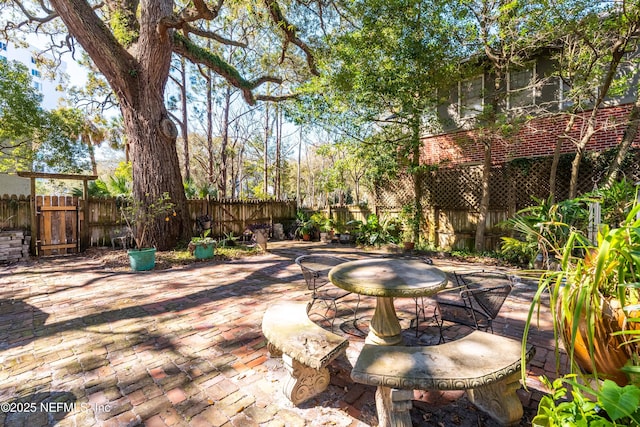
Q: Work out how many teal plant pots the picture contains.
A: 2